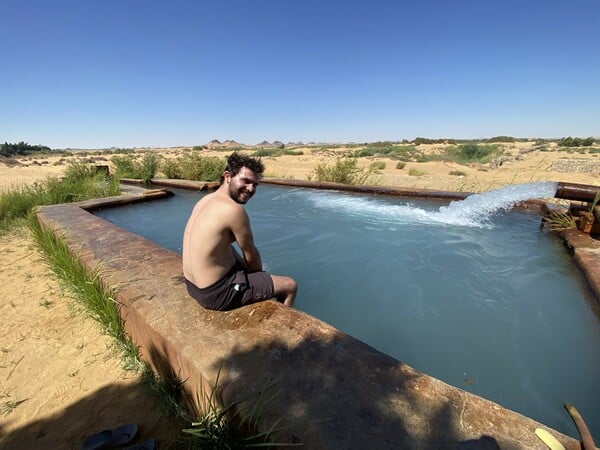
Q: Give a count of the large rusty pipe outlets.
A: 1